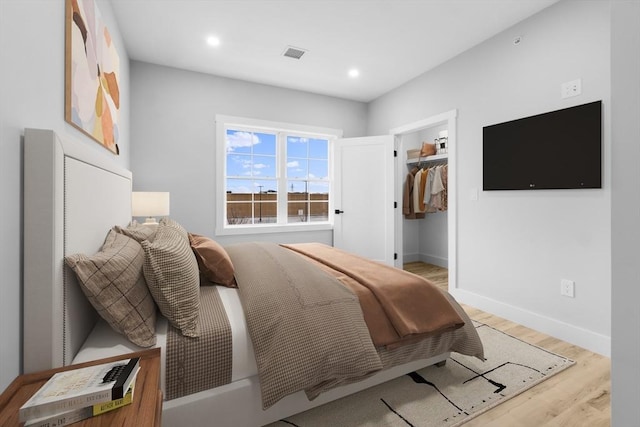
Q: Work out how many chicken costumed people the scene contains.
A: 0